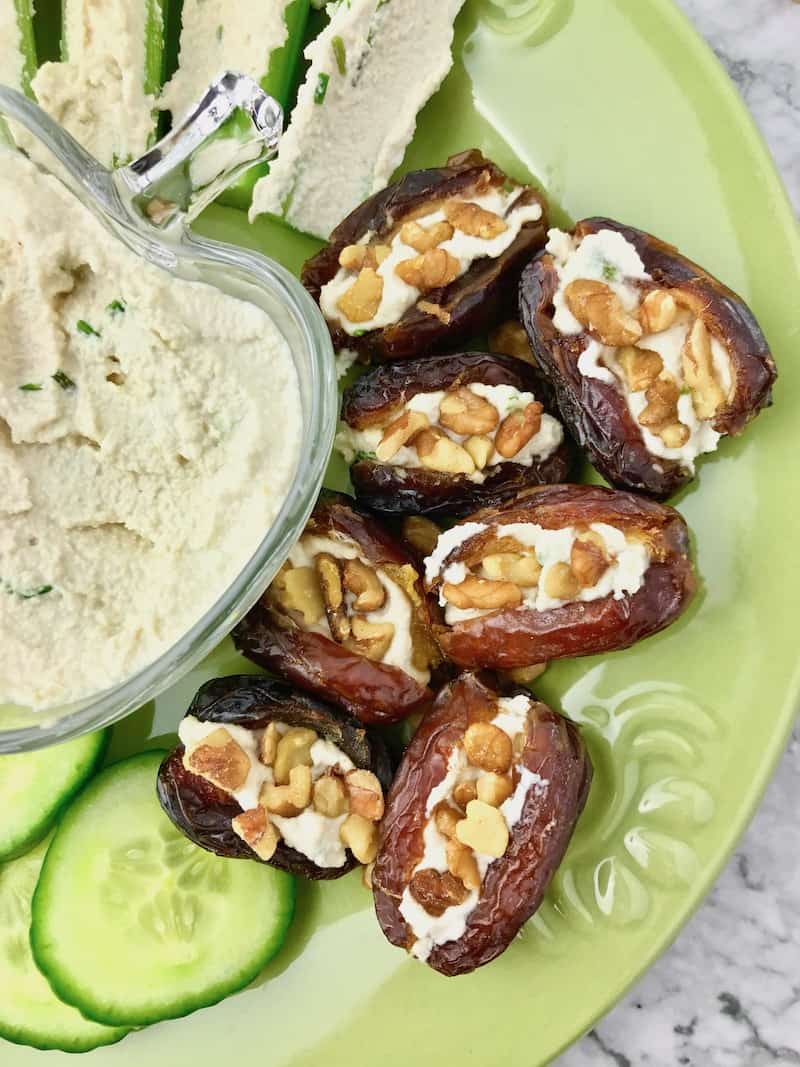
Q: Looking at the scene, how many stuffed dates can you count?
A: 7